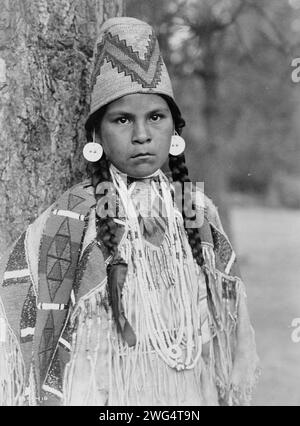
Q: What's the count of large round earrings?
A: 2